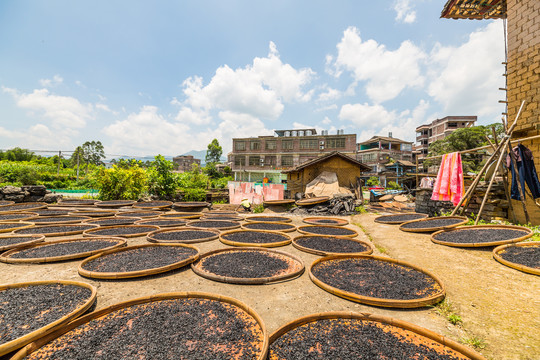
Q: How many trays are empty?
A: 0